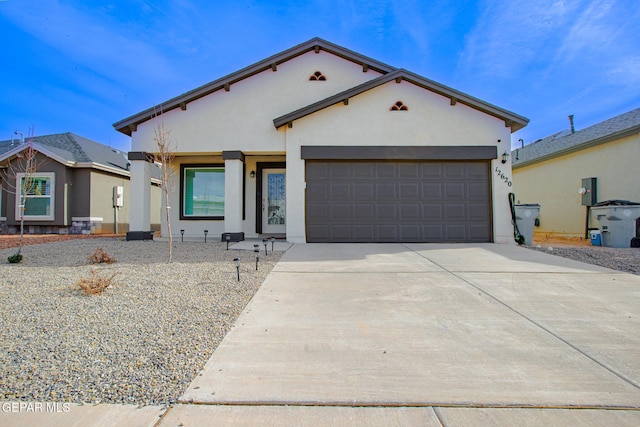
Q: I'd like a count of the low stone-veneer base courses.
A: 1